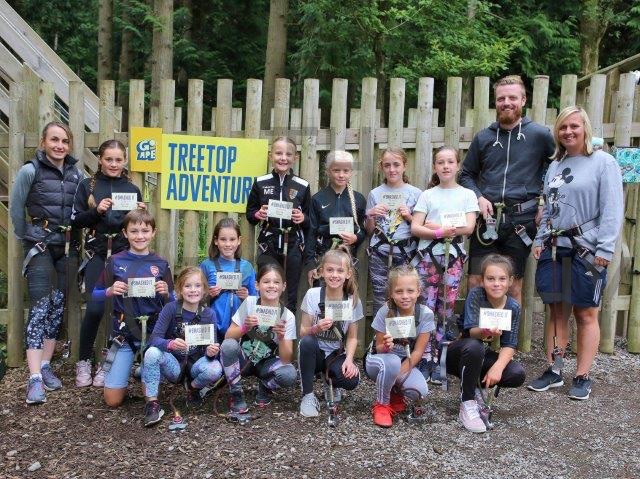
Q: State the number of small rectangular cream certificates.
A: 12